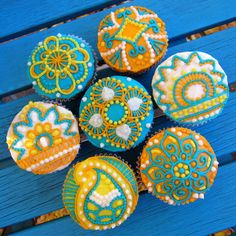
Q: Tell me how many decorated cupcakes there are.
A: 7